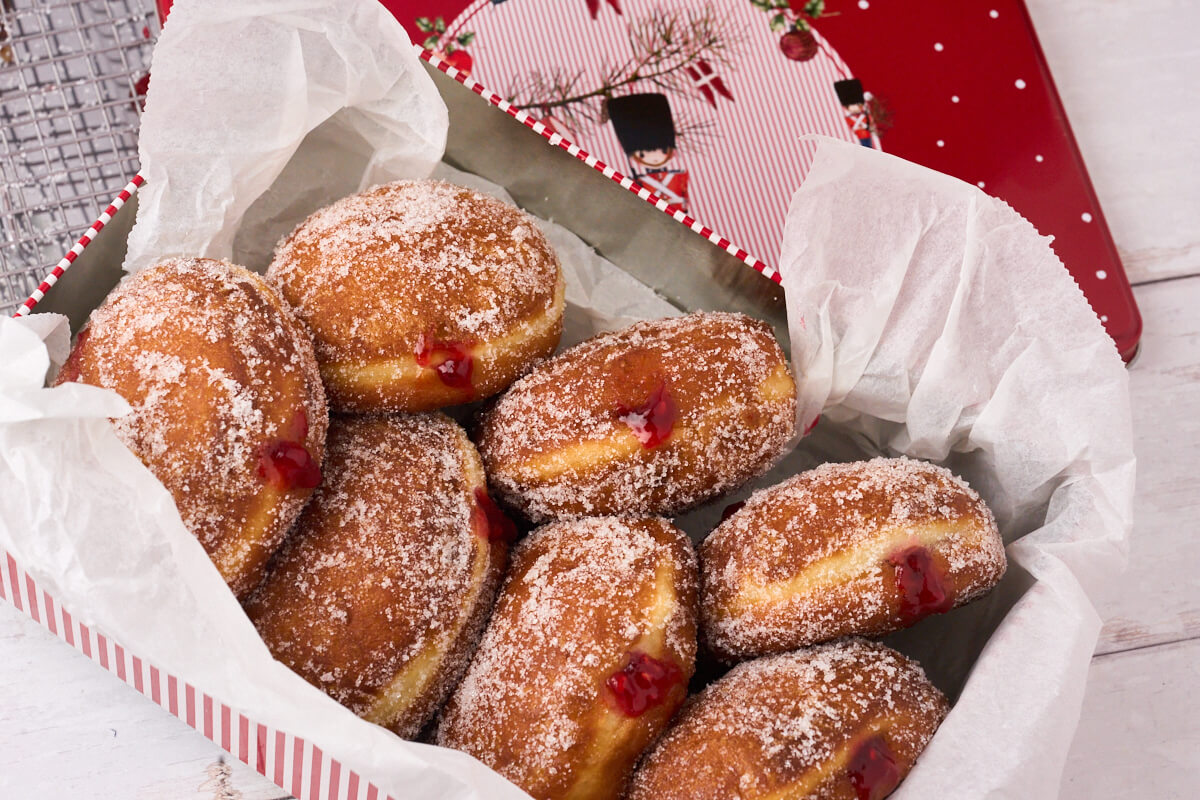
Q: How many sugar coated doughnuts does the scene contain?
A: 7